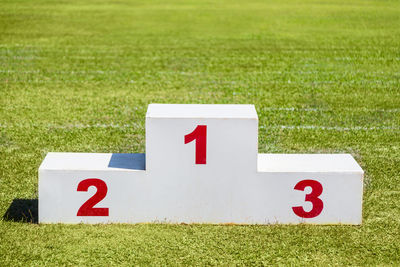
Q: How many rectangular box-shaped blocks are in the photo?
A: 3